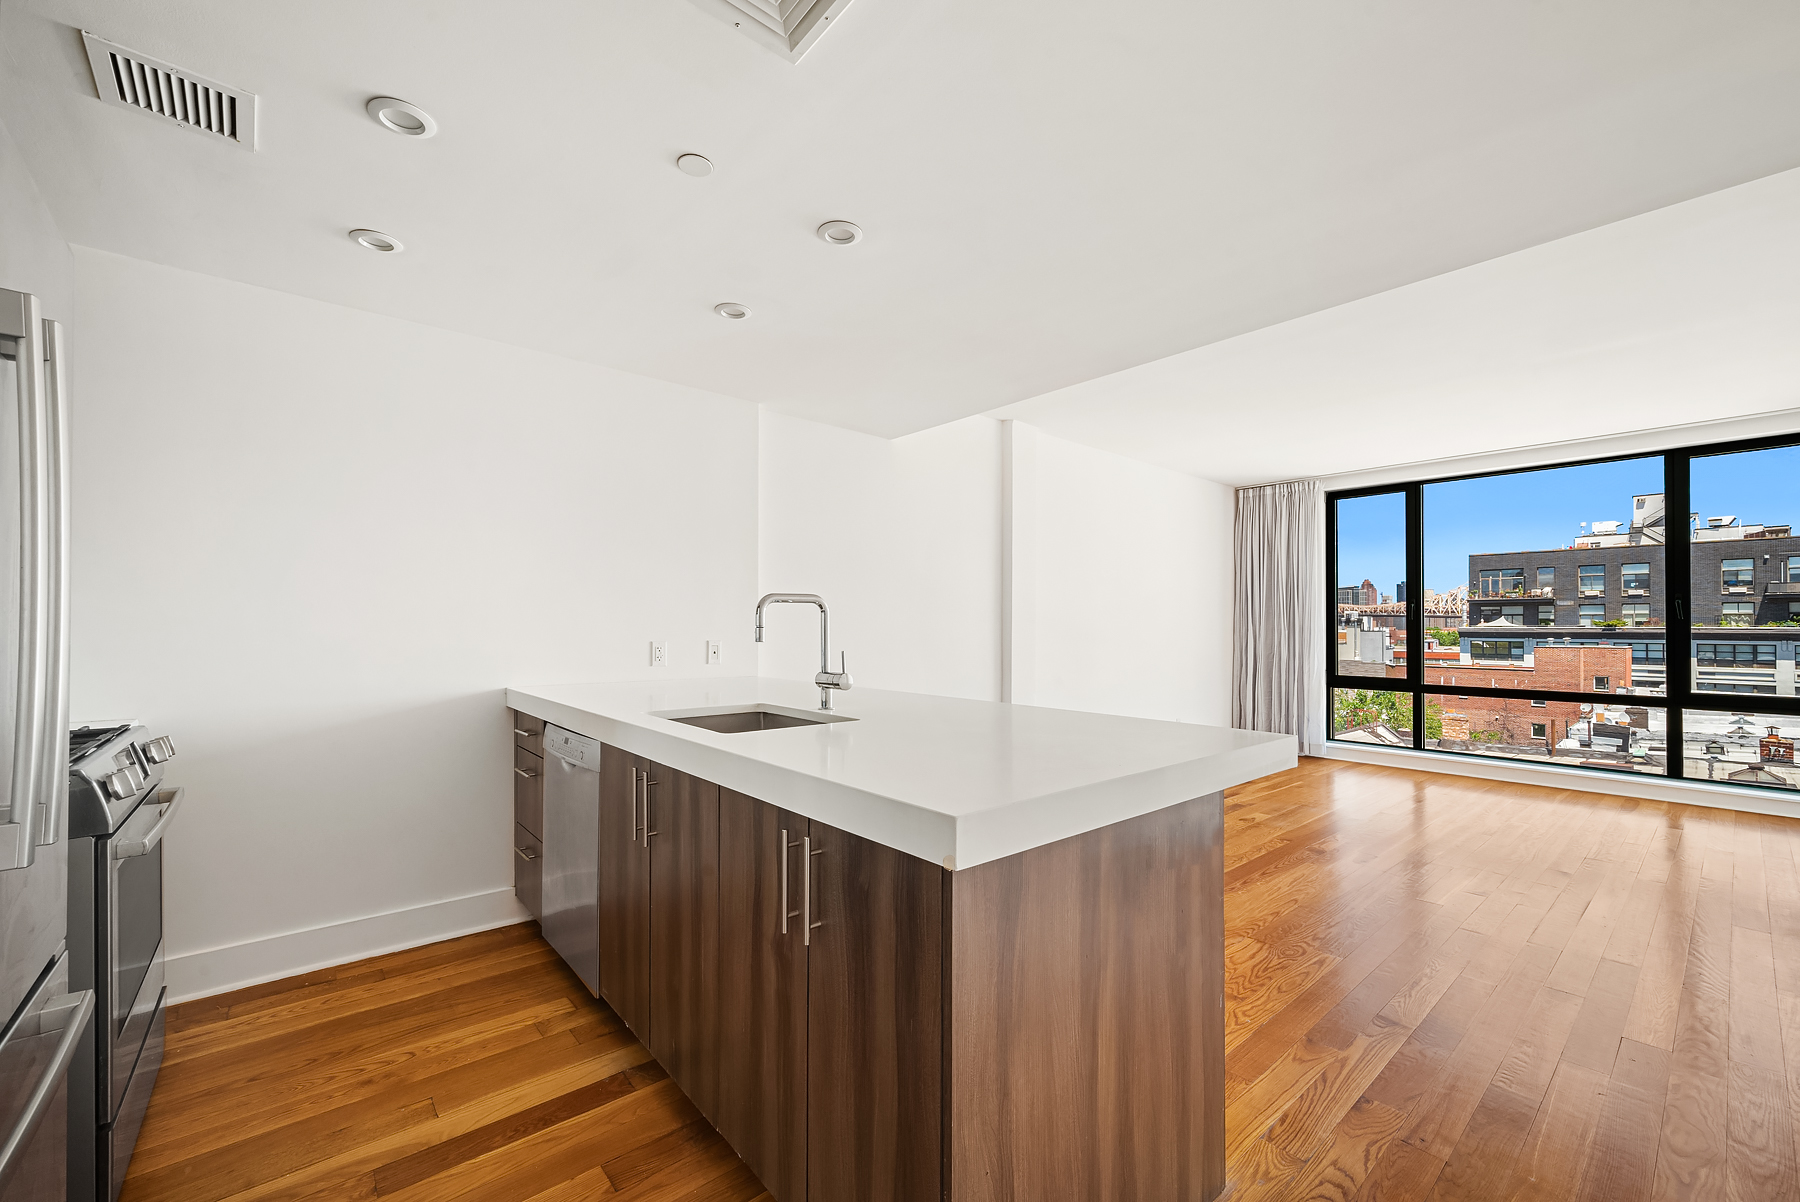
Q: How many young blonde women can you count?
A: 0